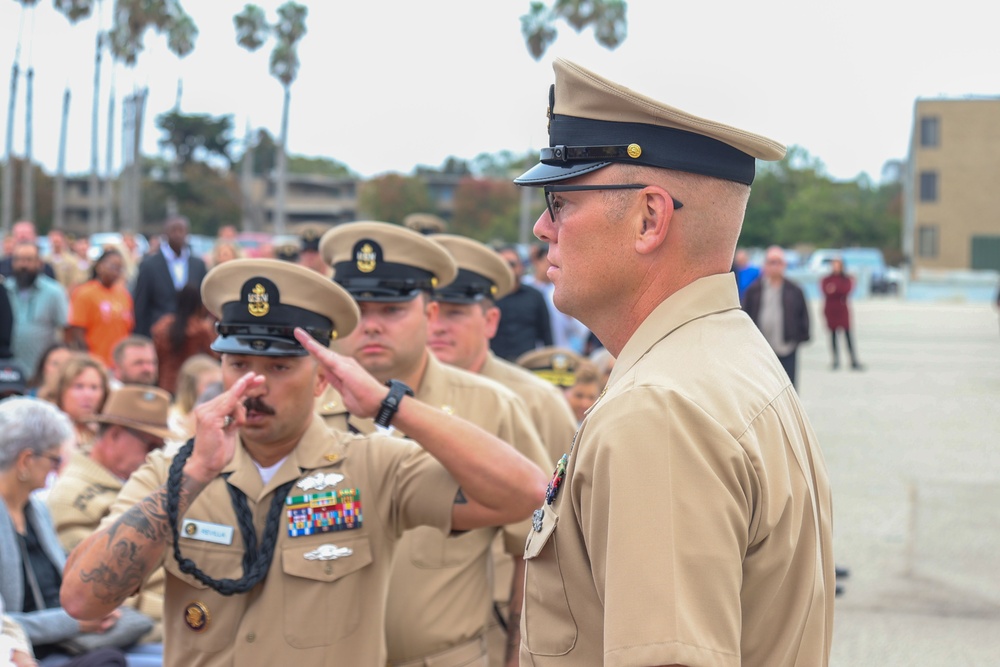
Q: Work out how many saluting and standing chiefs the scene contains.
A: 4